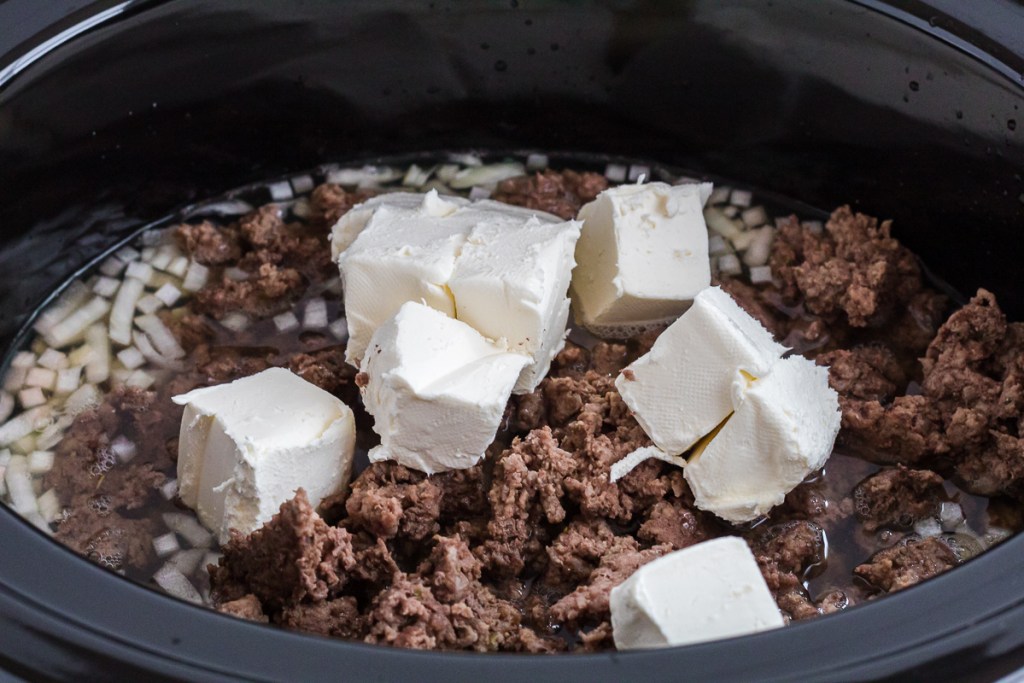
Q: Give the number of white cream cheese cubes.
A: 8